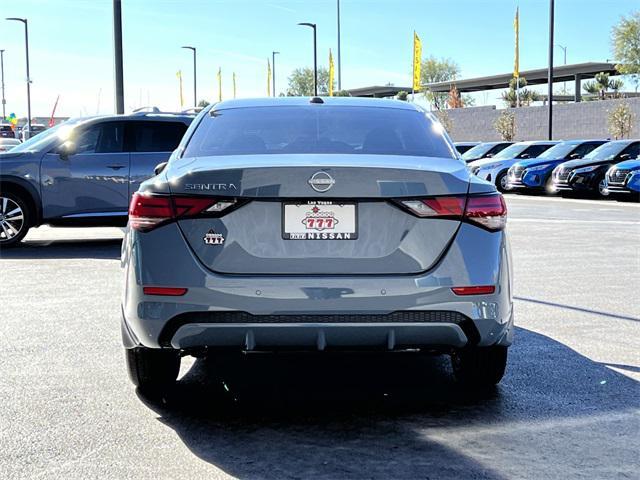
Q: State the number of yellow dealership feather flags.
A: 7